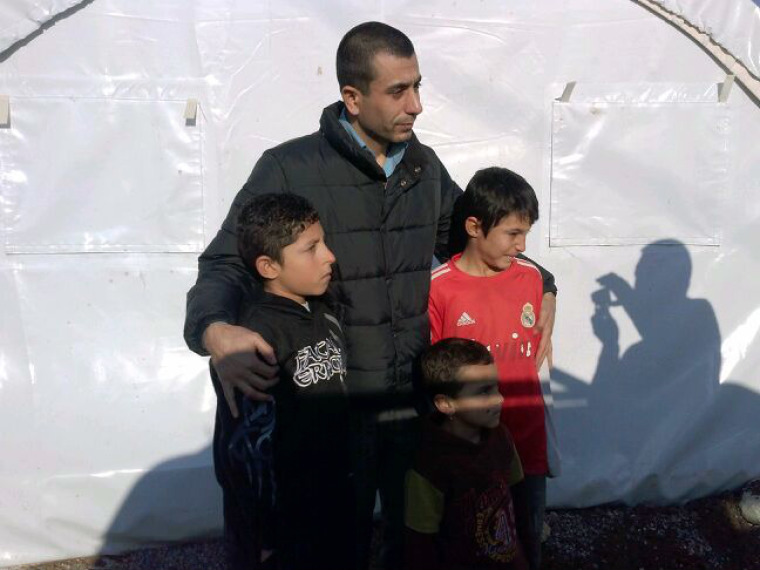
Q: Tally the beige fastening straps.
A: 4